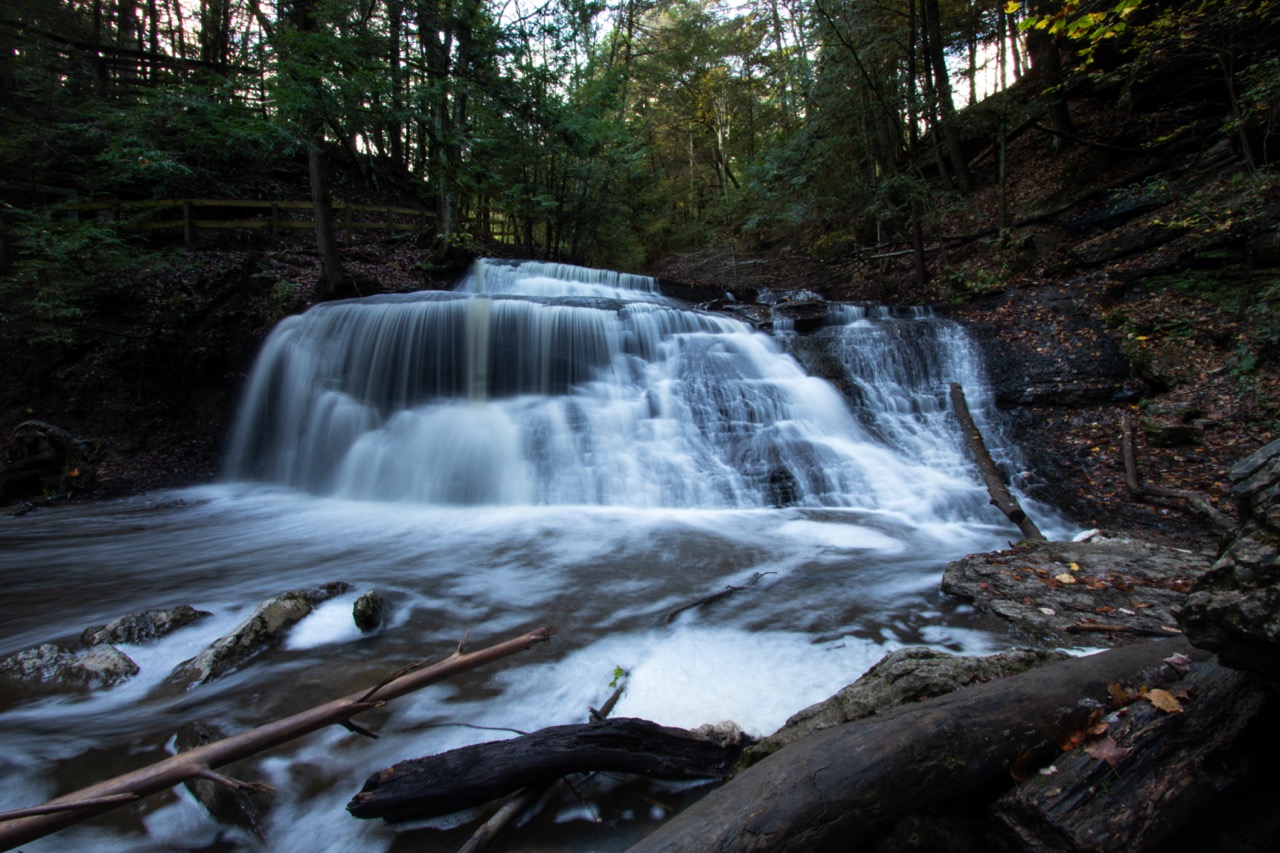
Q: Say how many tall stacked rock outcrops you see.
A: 1